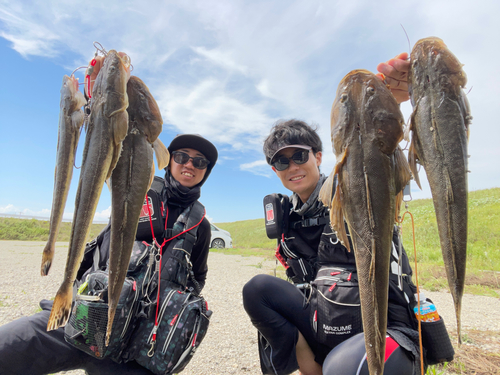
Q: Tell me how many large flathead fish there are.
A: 5